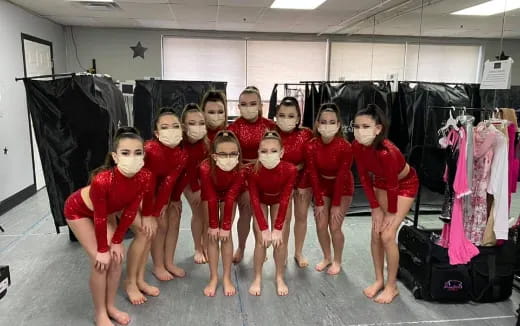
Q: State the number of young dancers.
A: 10